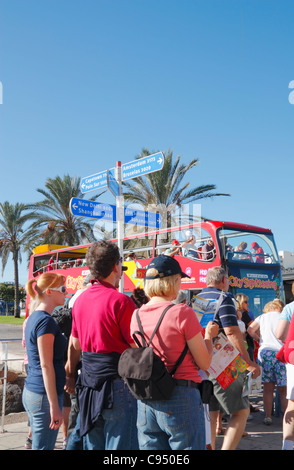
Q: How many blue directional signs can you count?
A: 5